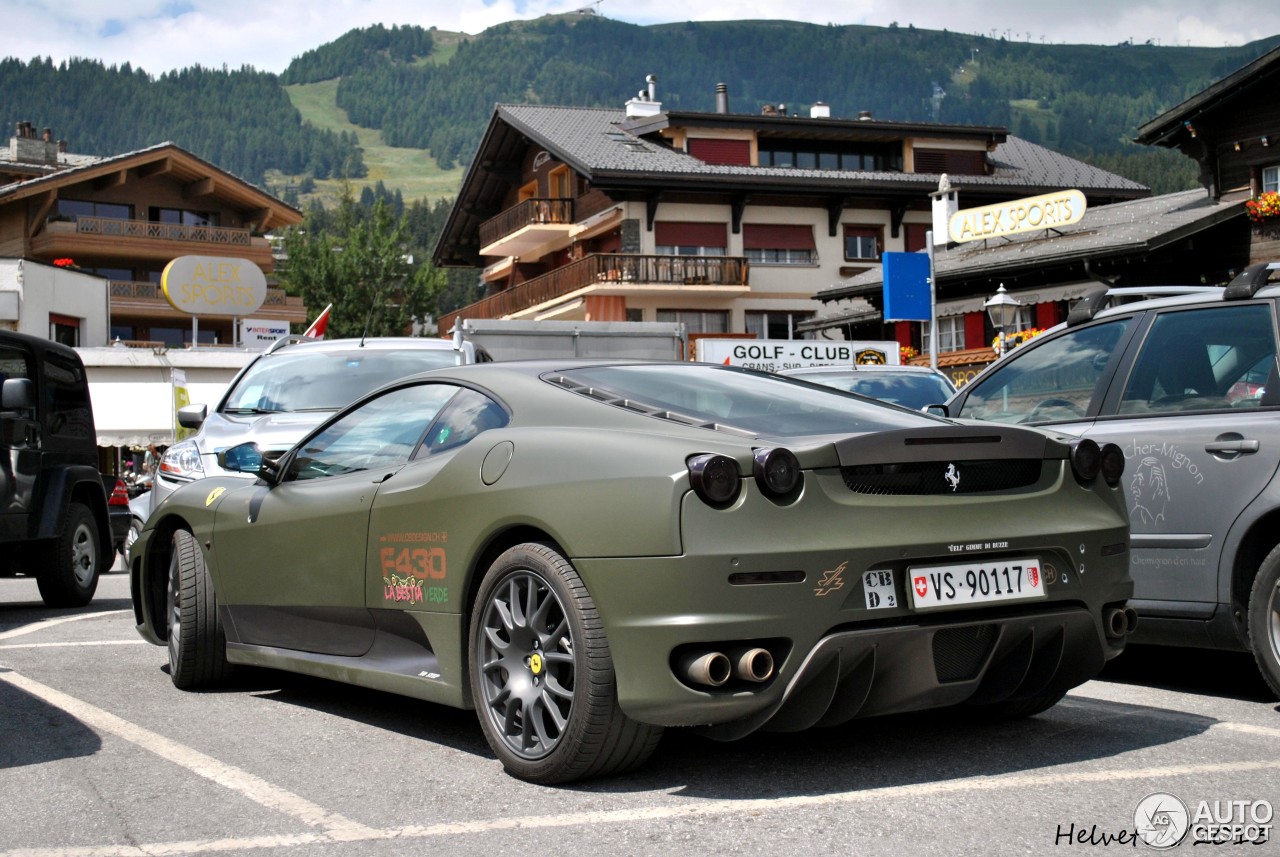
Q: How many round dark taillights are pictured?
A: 4